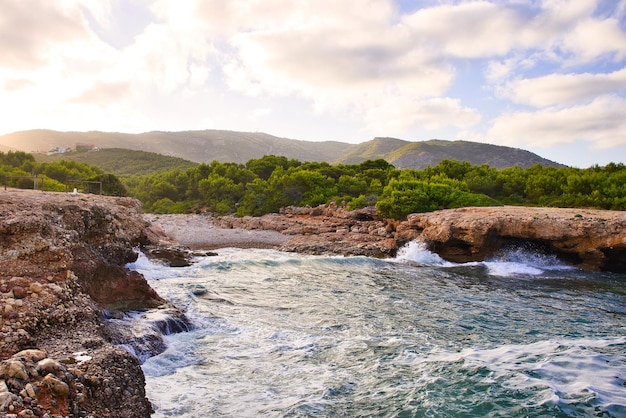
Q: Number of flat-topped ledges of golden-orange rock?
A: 1